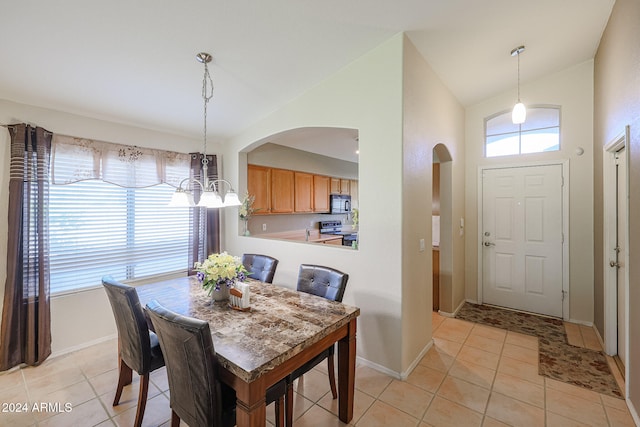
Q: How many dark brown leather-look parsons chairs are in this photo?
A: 4